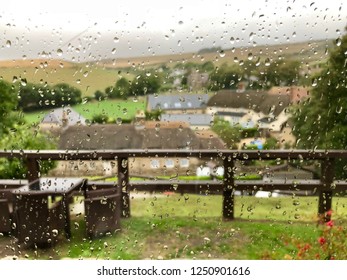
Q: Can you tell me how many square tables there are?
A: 1